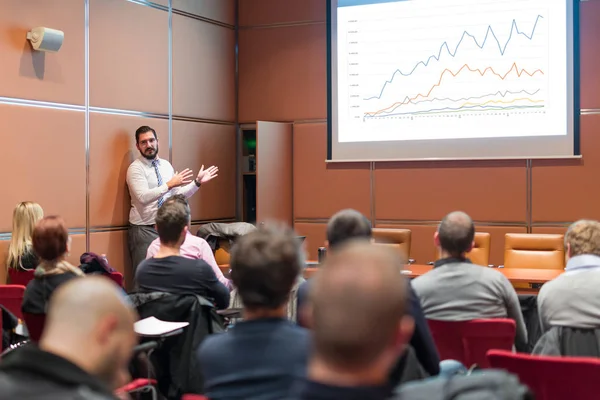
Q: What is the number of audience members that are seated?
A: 10